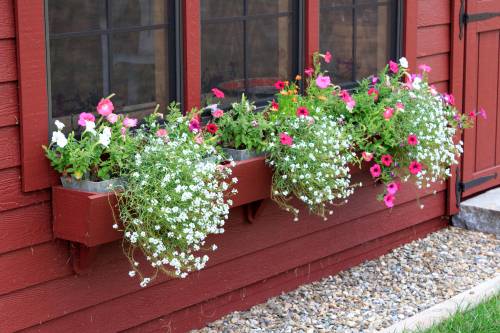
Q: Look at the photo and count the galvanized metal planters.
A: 2